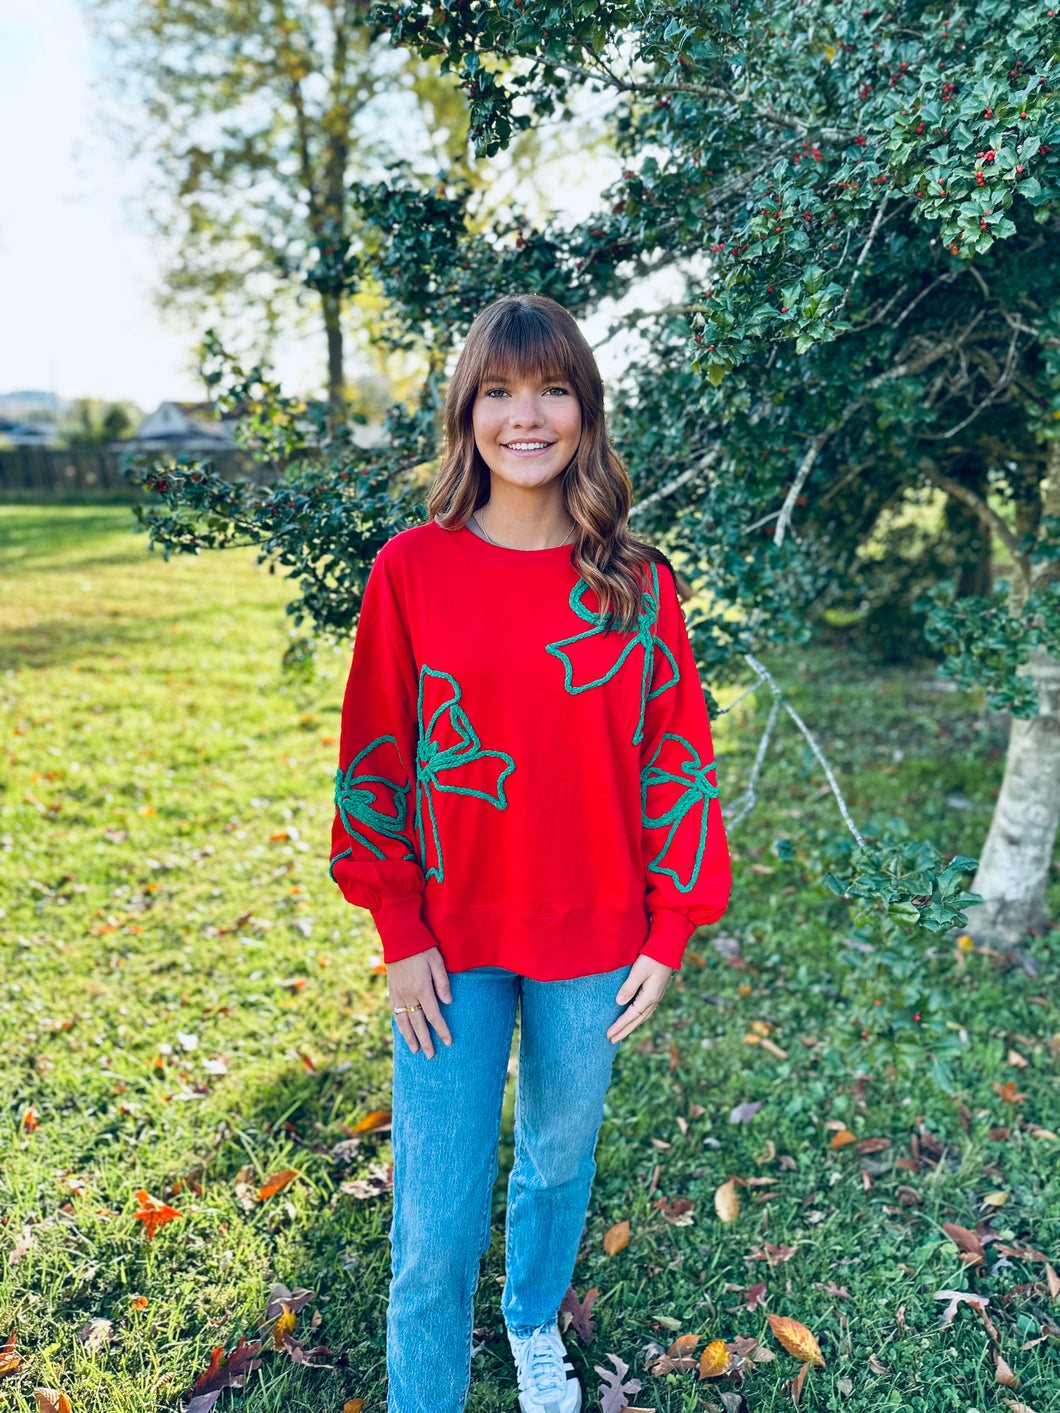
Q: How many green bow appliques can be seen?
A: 4